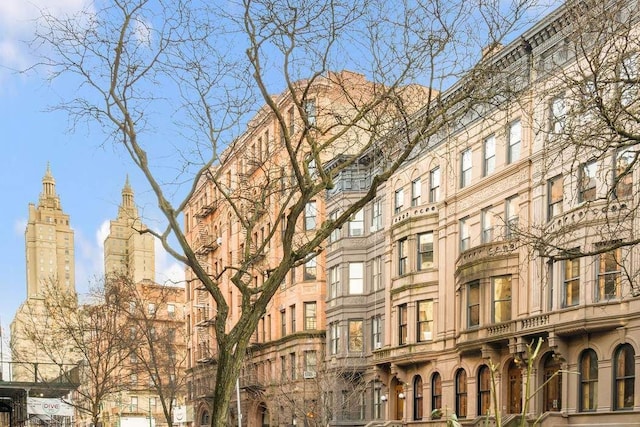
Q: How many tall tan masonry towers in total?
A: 2